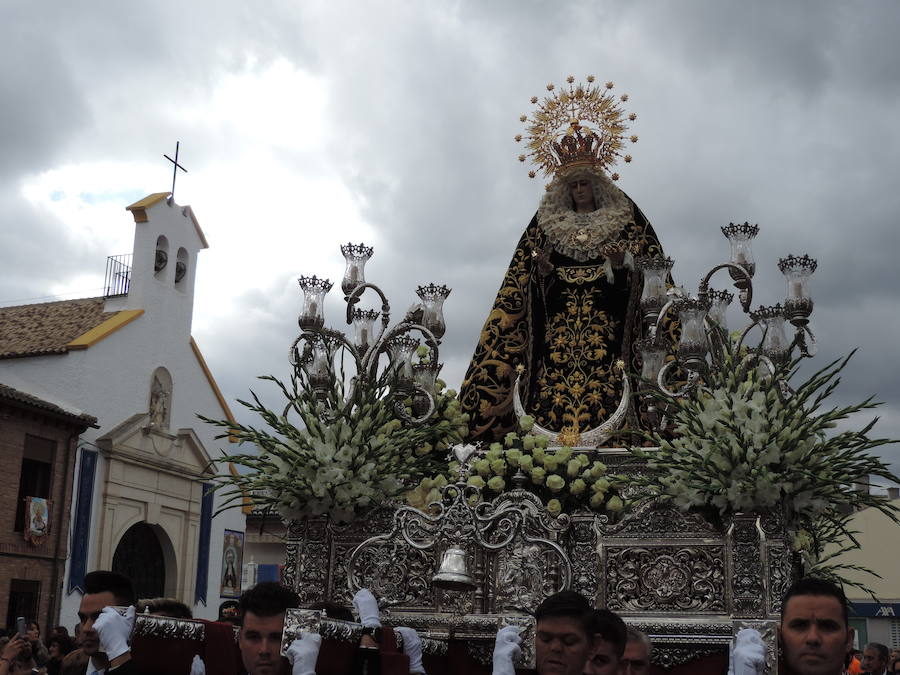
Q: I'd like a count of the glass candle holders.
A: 14